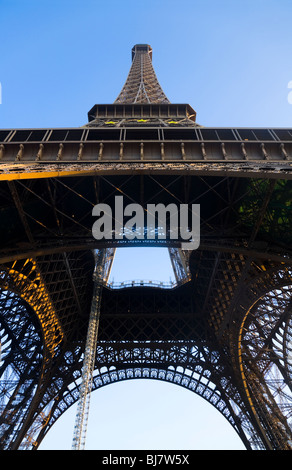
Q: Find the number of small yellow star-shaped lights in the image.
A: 3